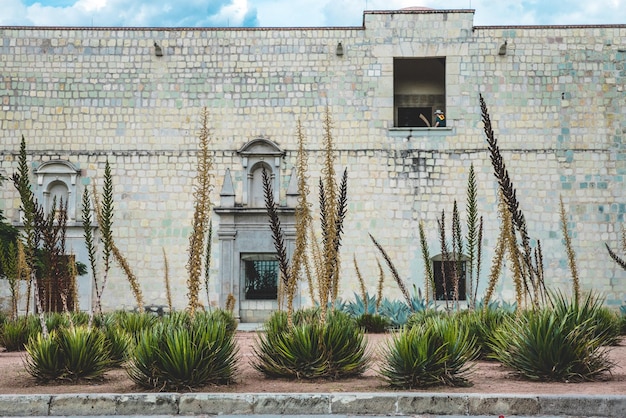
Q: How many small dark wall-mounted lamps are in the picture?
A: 3